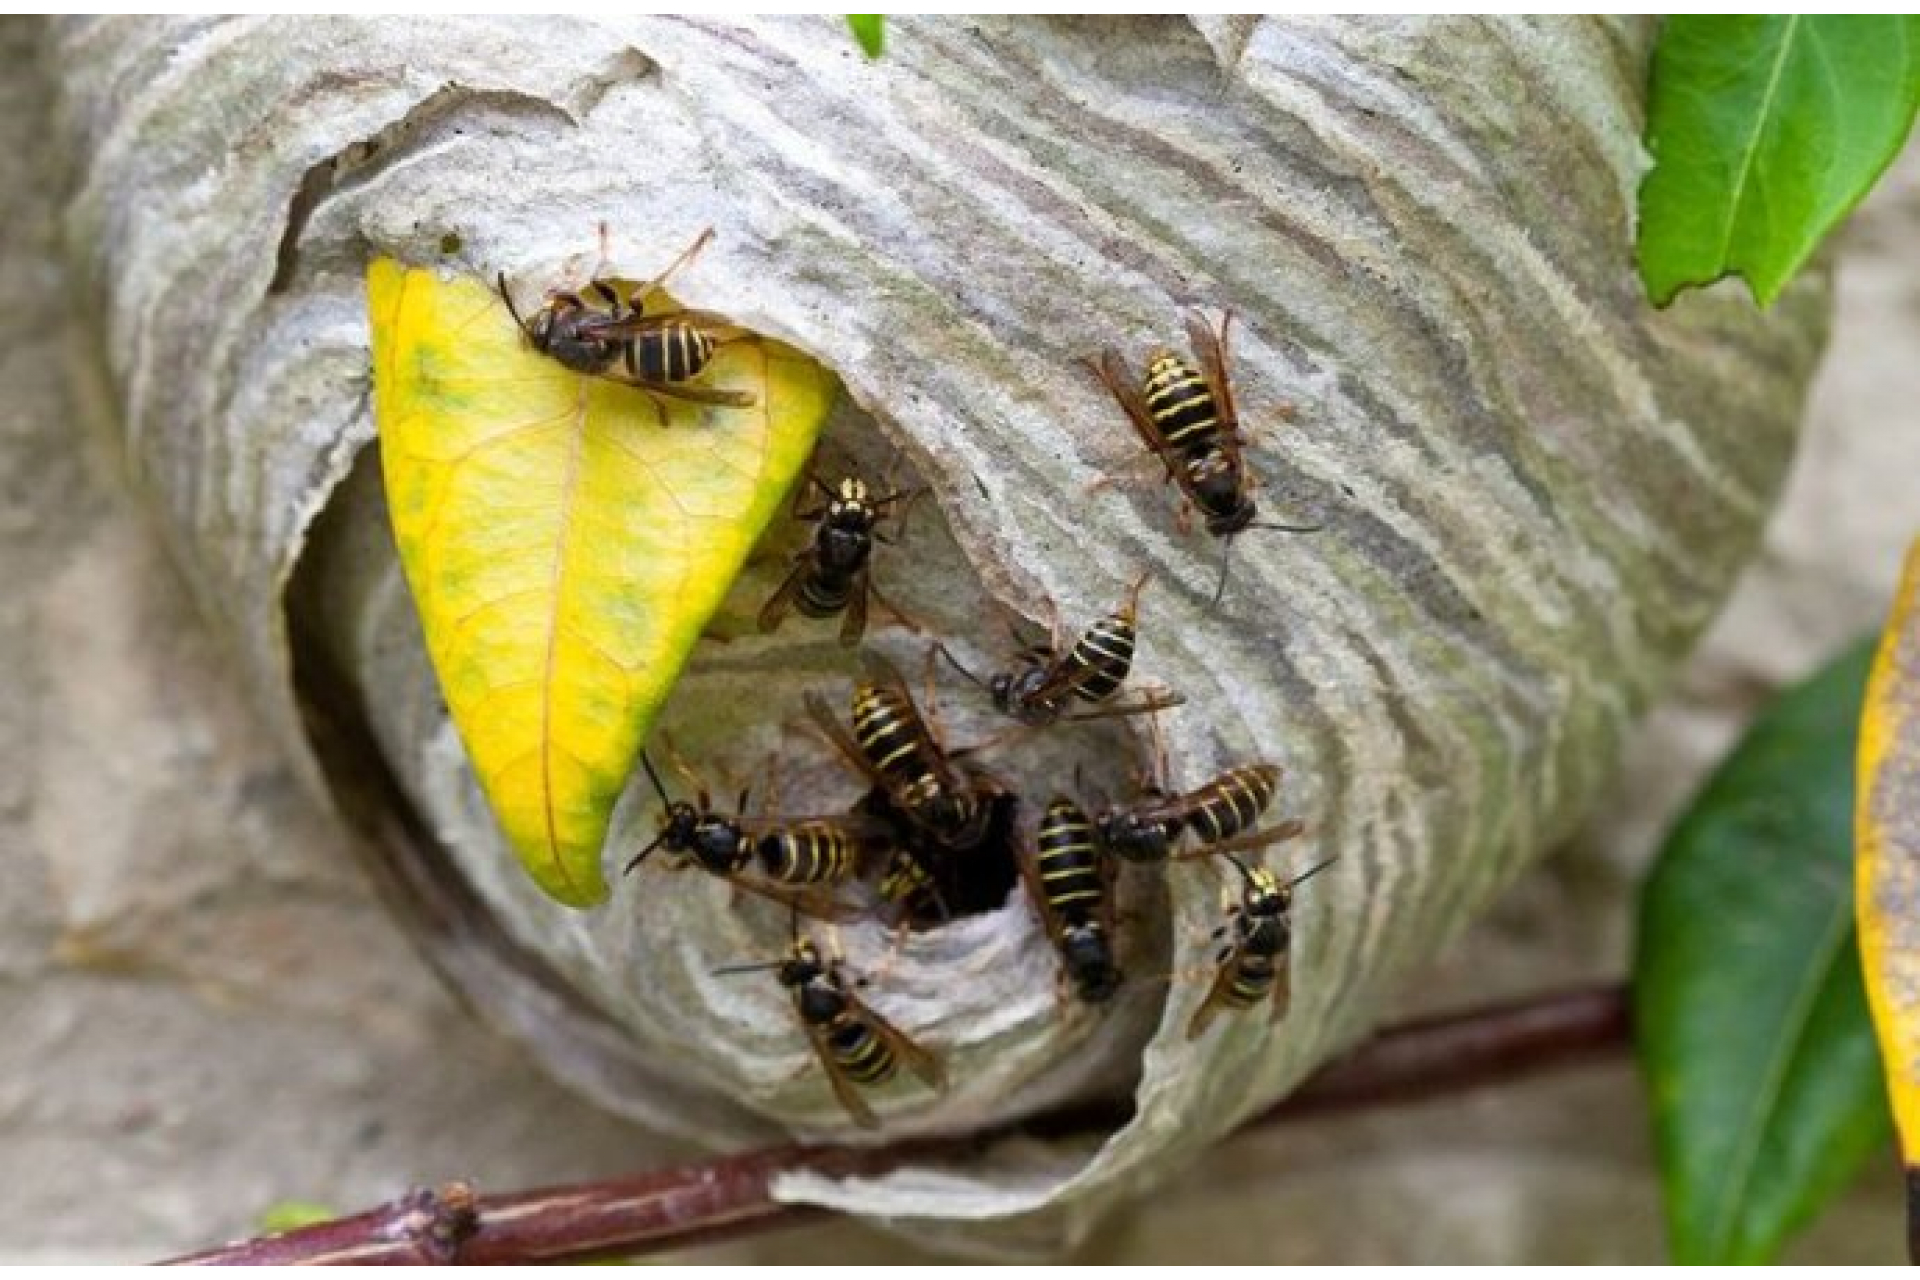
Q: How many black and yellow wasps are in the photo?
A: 11